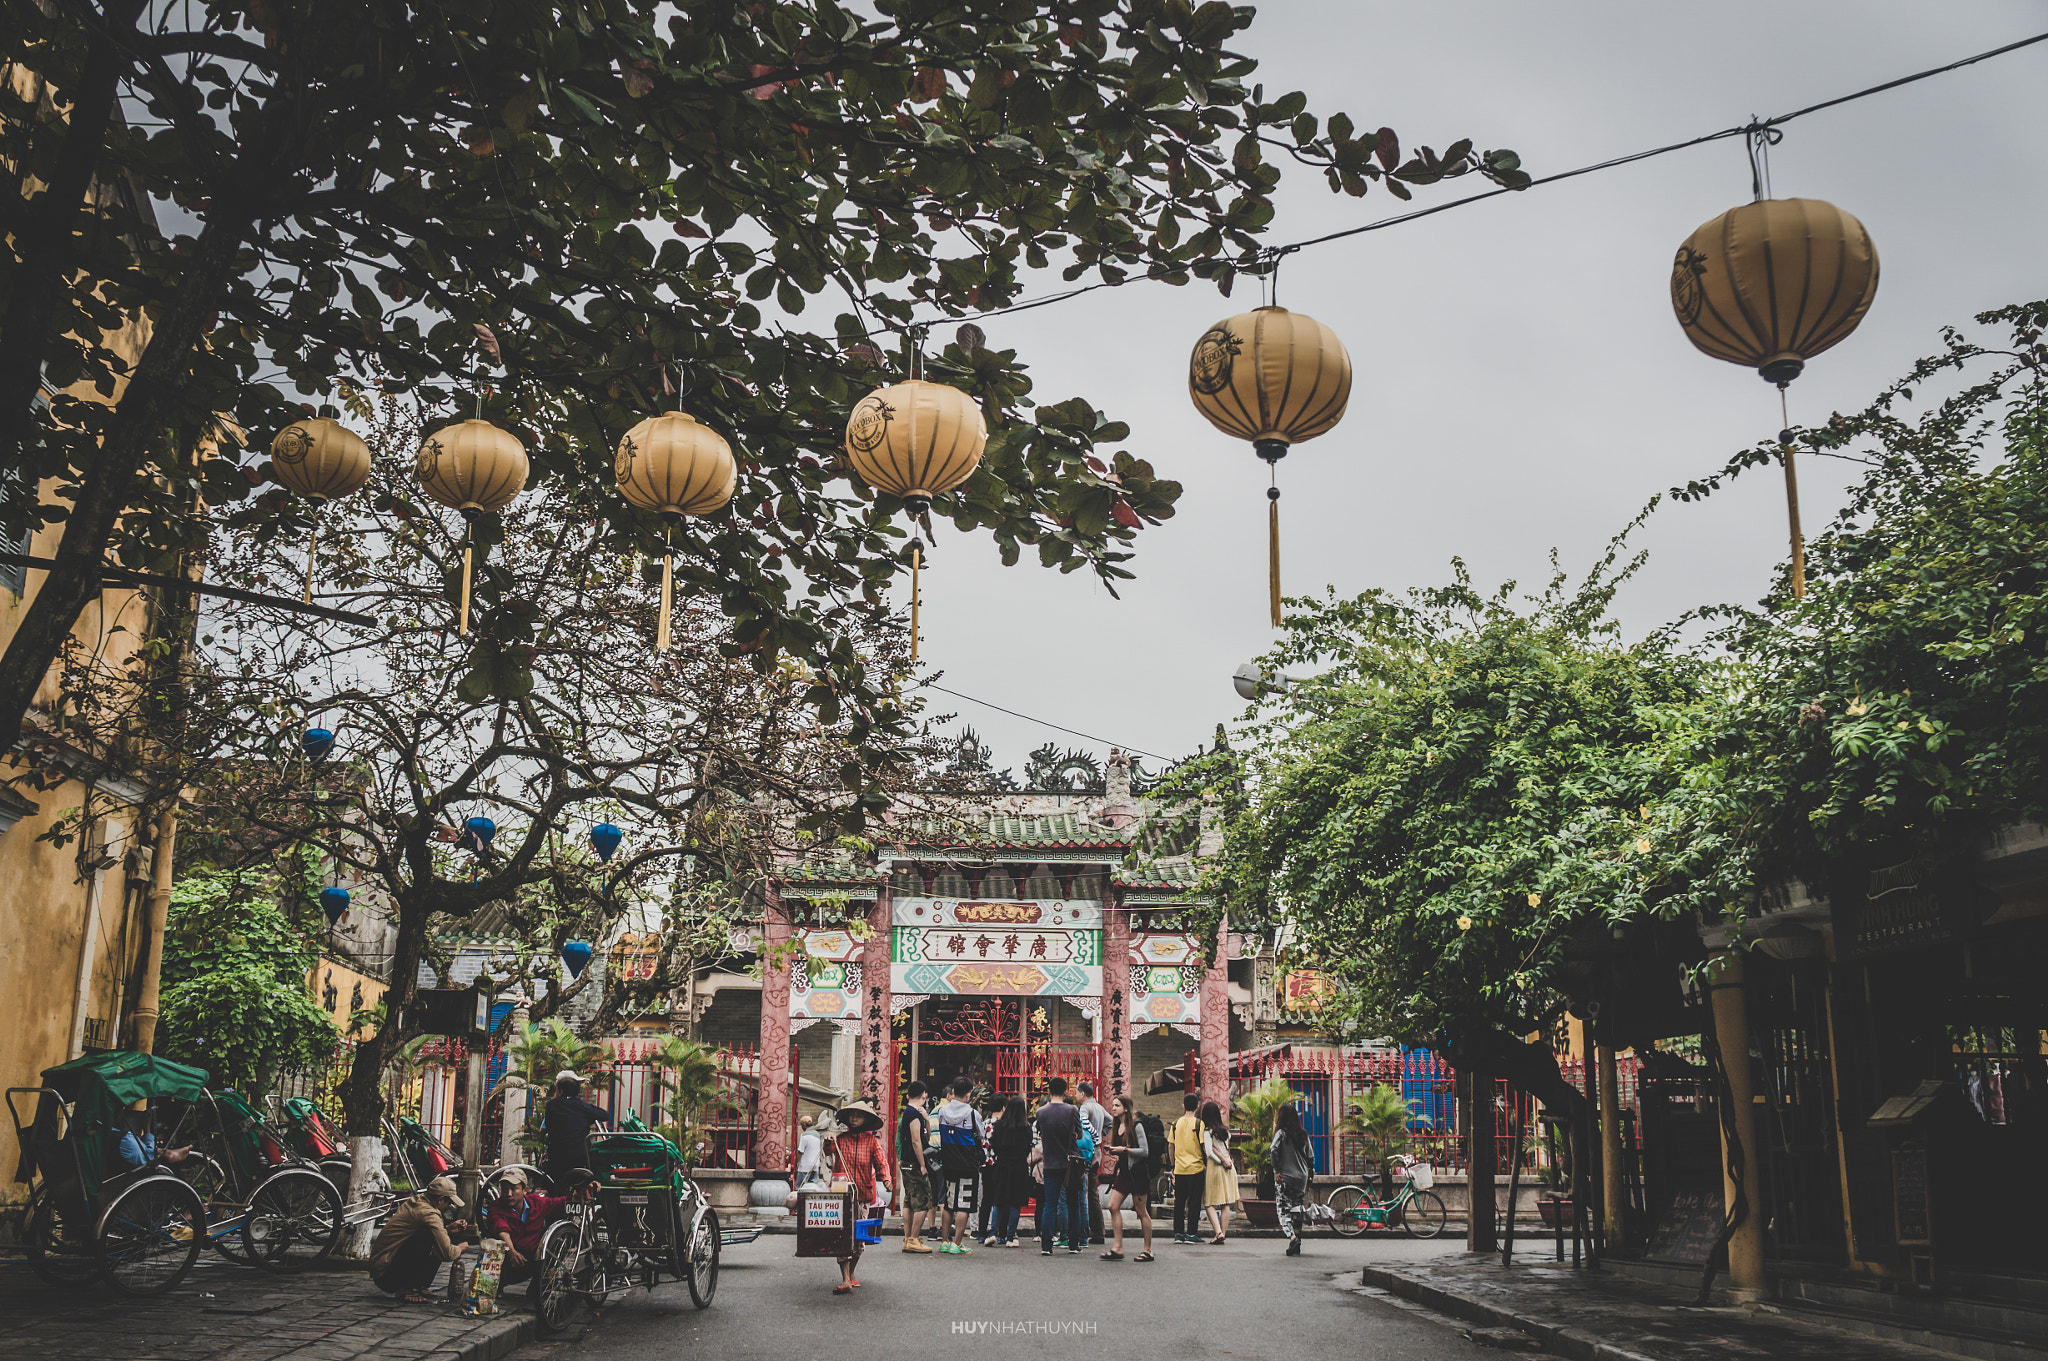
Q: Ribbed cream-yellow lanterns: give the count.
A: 6